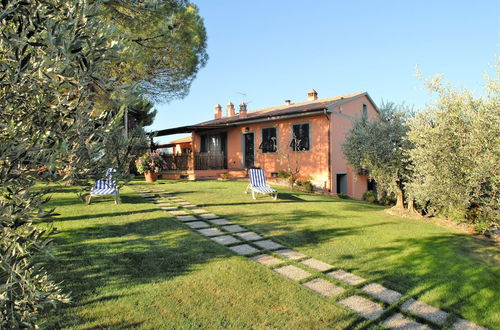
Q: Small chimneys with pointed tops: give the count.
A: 4